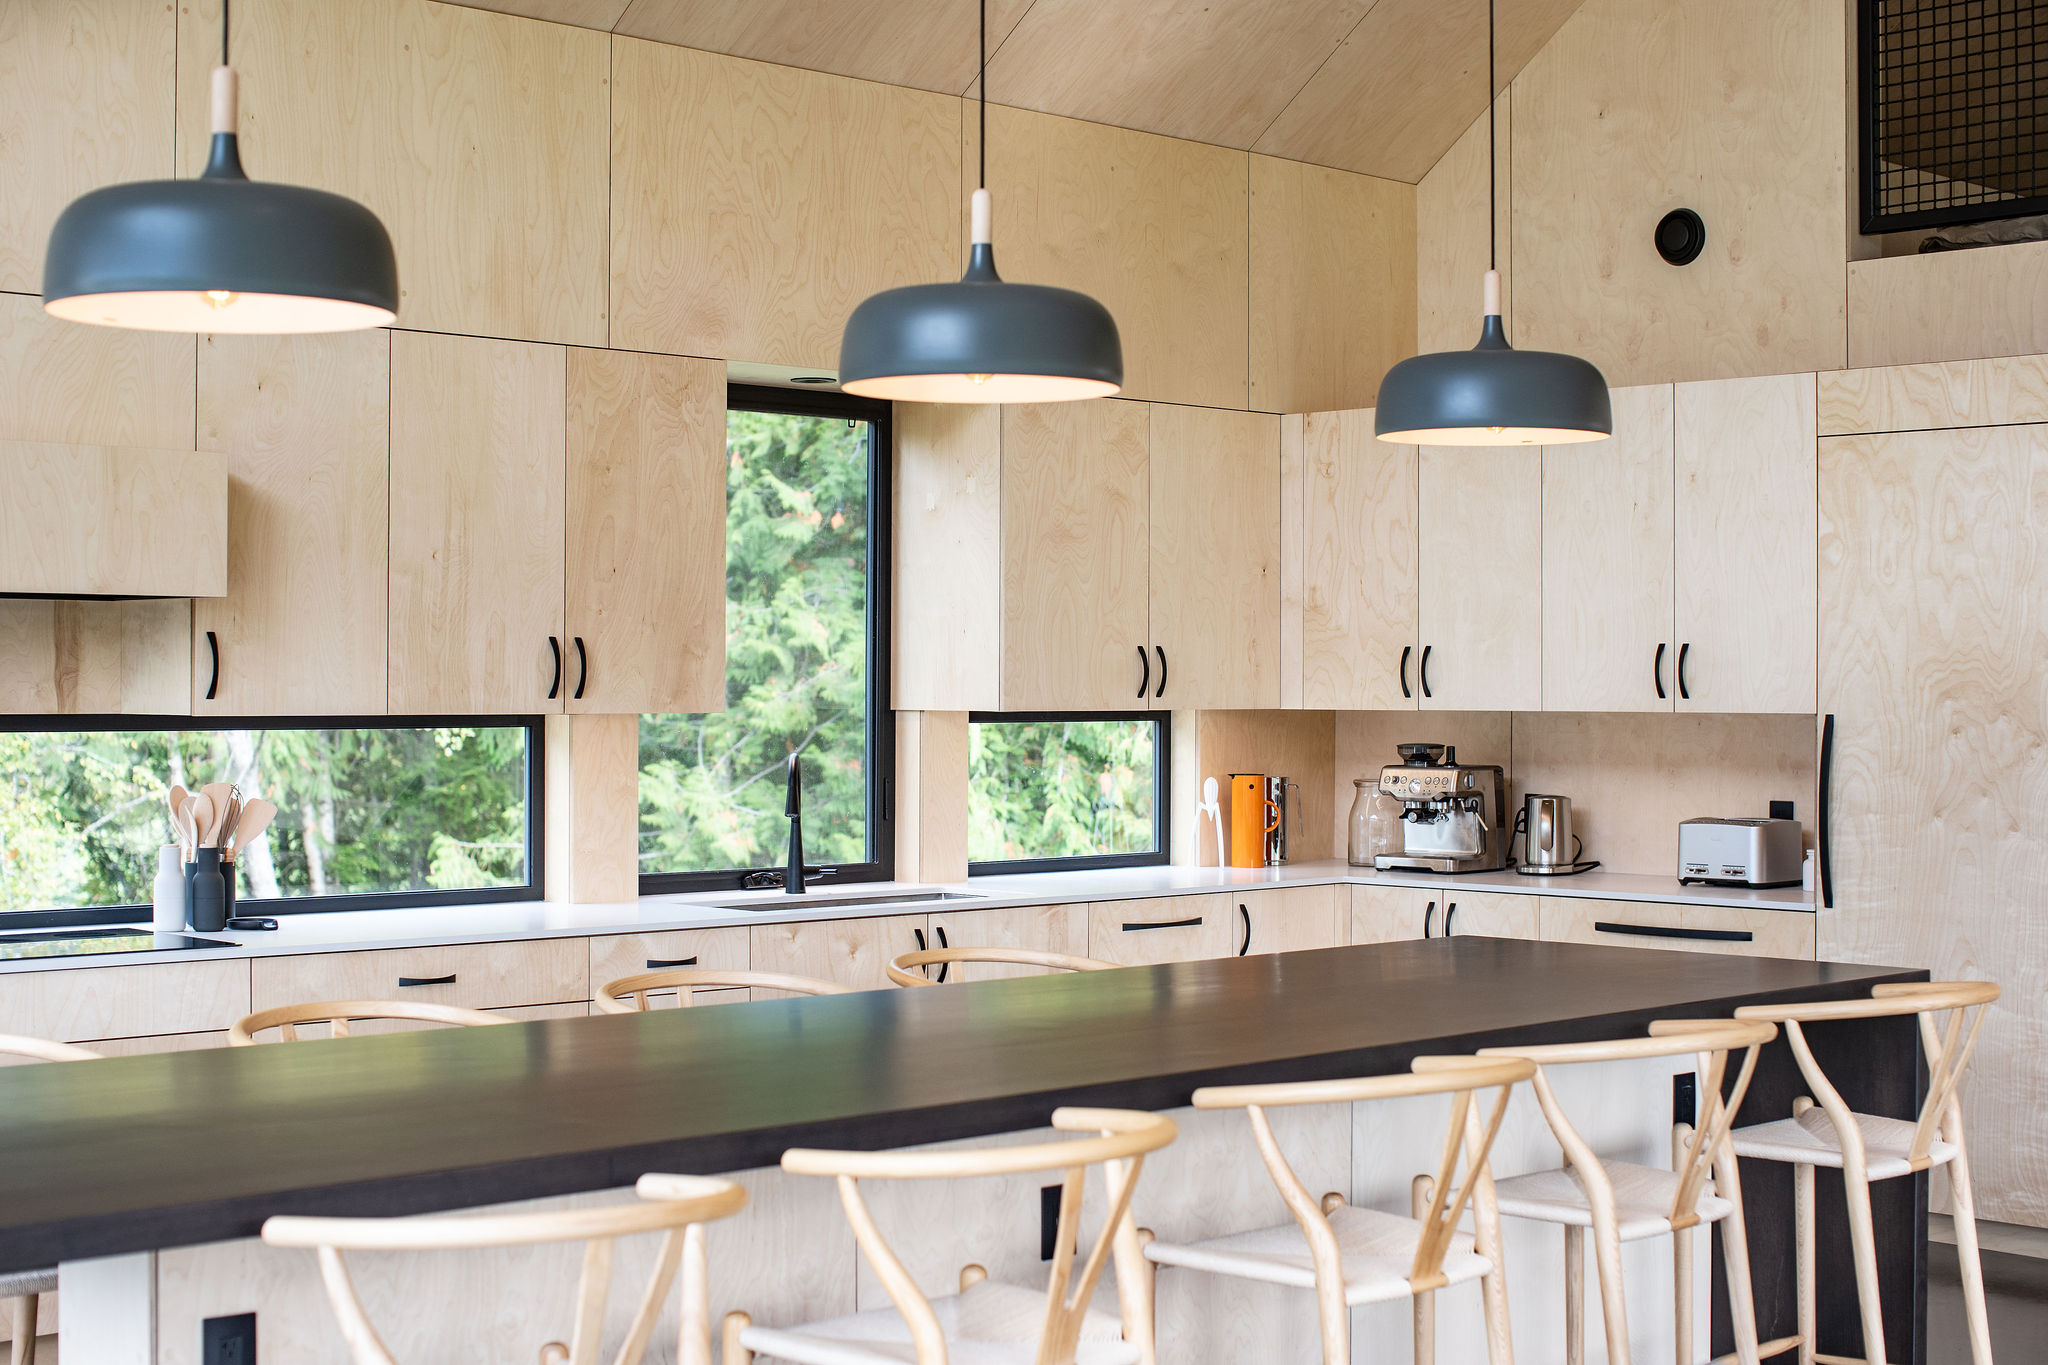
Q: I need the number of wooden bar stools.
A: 9